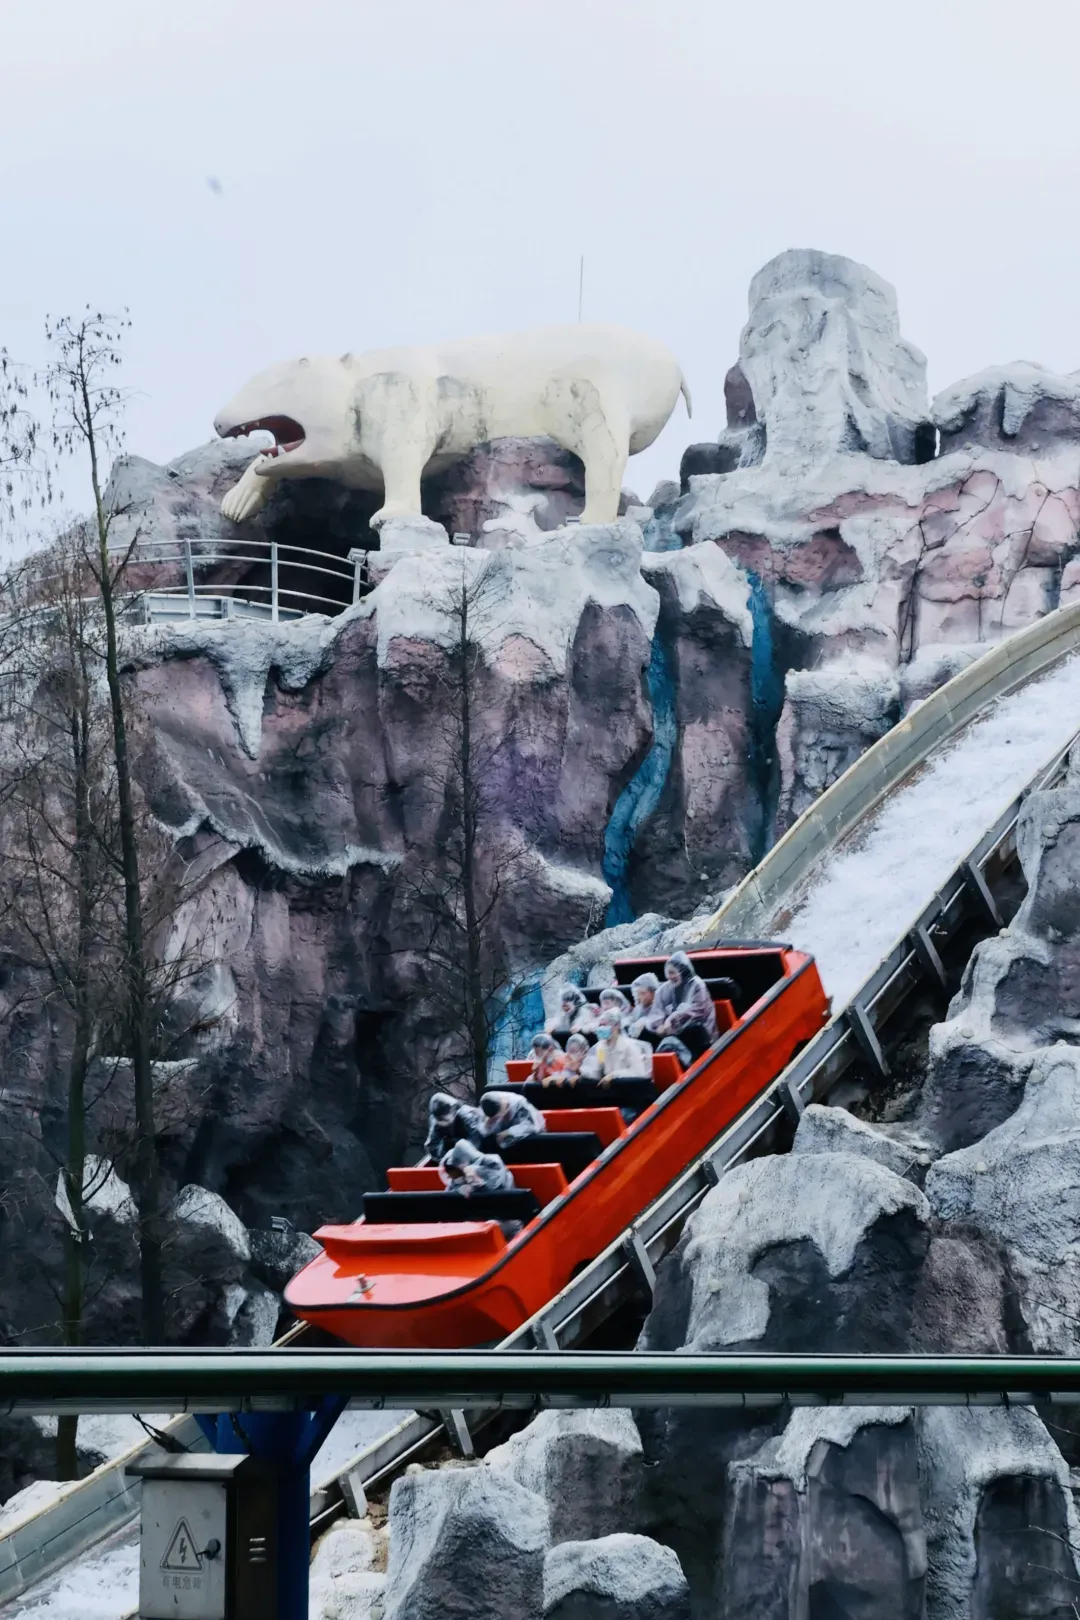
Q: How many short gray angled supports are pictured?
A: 9